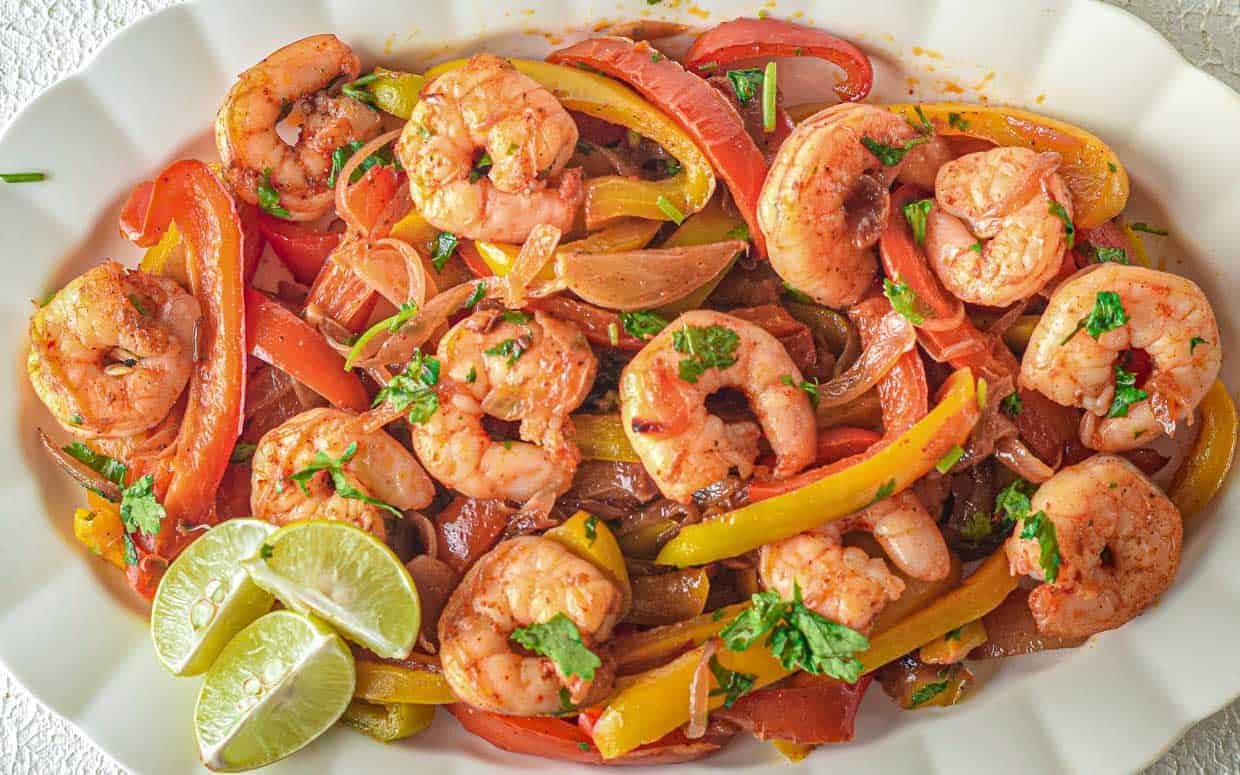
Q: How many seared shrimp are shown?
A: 12